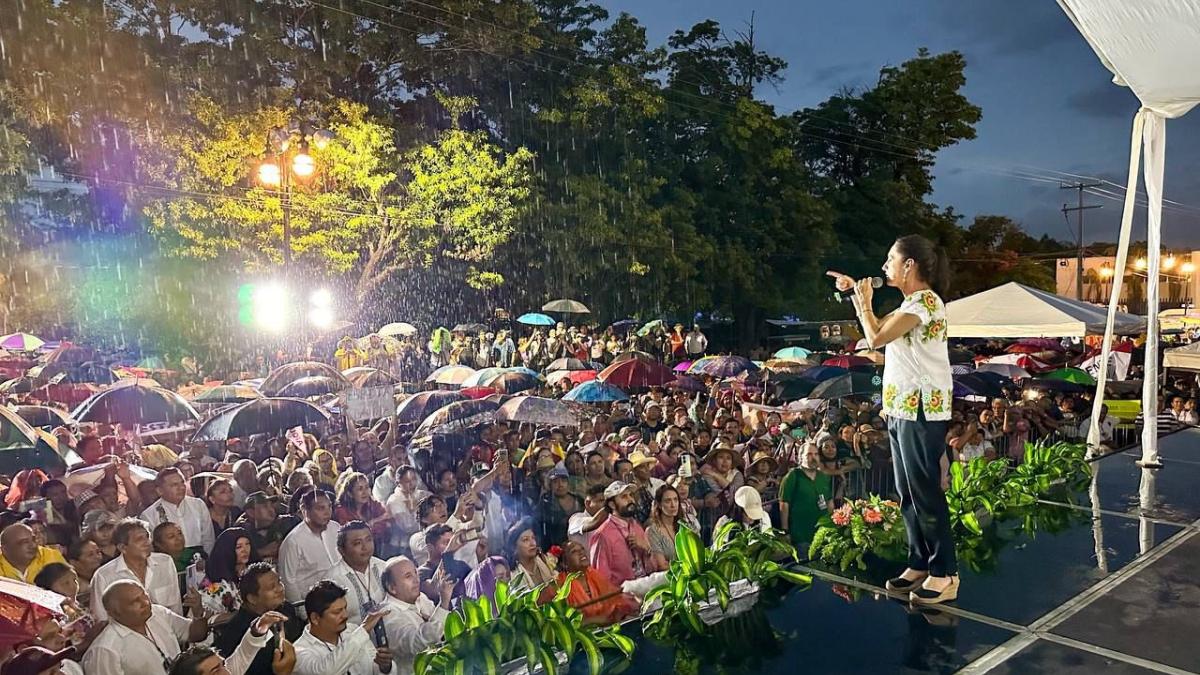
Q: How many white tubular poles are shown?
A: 2